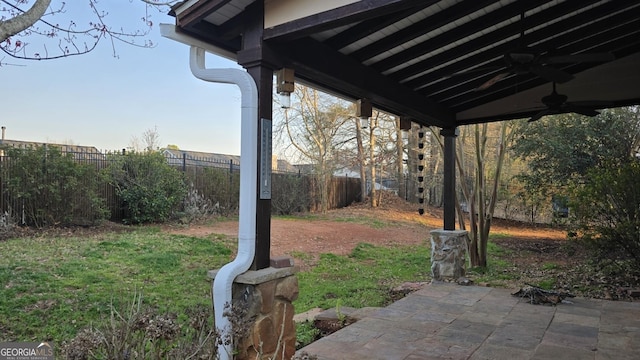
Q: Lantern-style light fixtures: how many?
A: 3